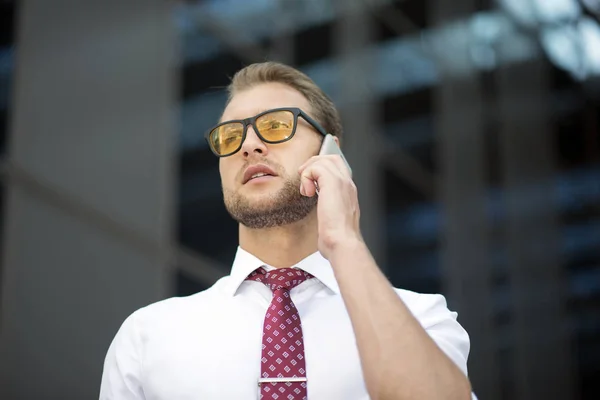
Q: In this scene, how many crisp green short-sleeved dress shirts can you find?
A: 0